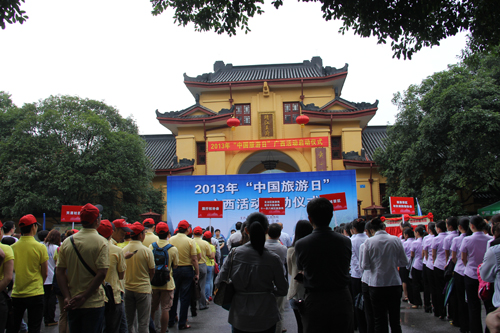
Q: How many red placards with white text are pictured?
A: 5